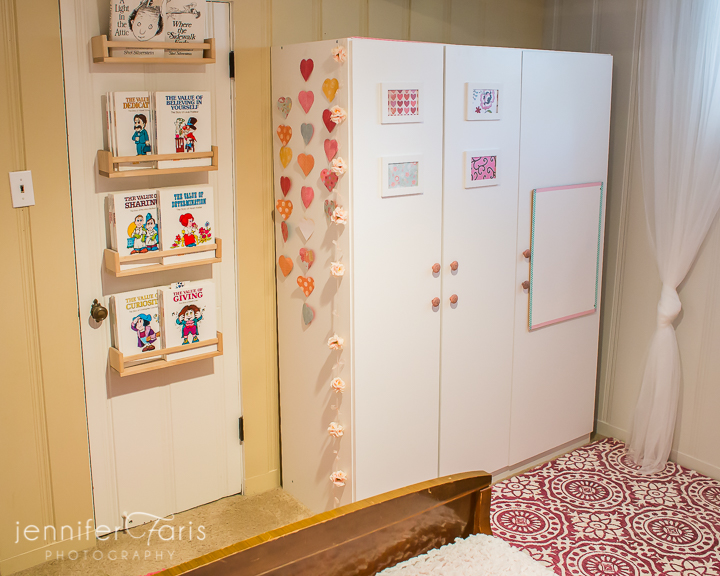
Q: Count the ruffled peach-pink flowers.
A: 9